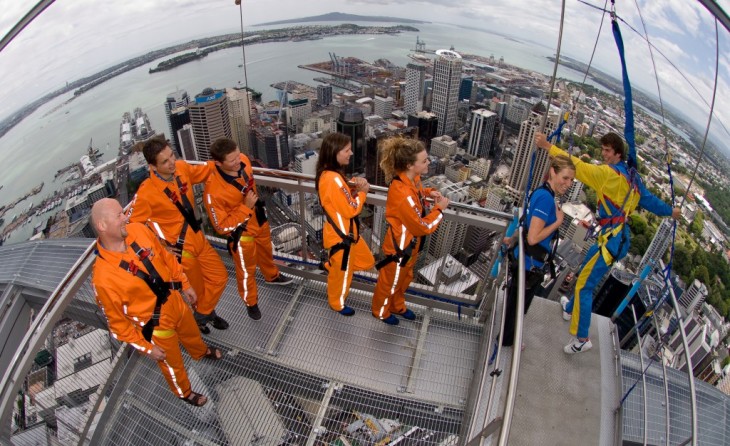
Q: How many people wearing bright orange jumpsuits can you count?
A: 5